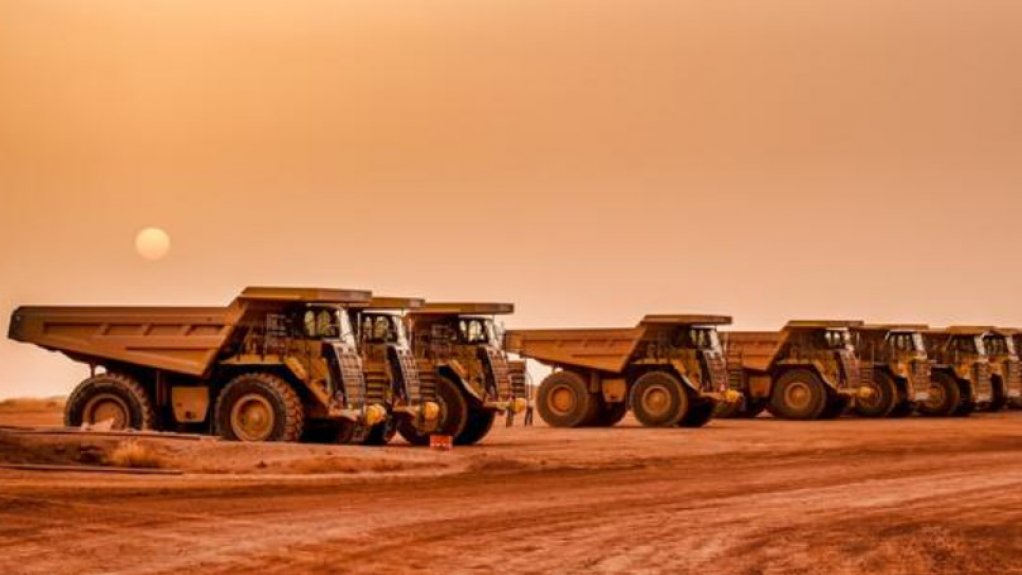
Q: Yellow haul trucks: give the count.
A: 8